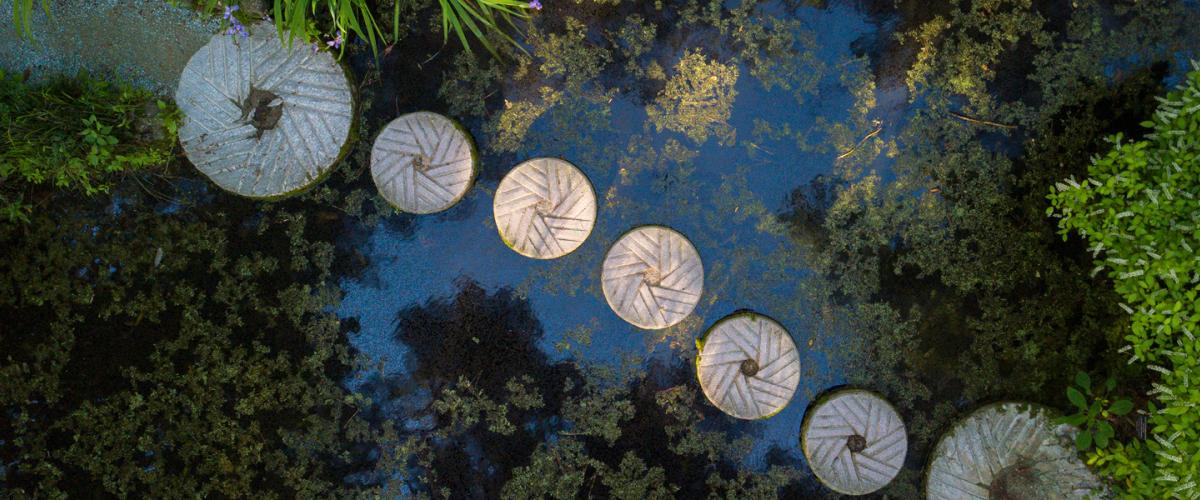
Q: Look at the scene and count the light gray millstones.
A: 7